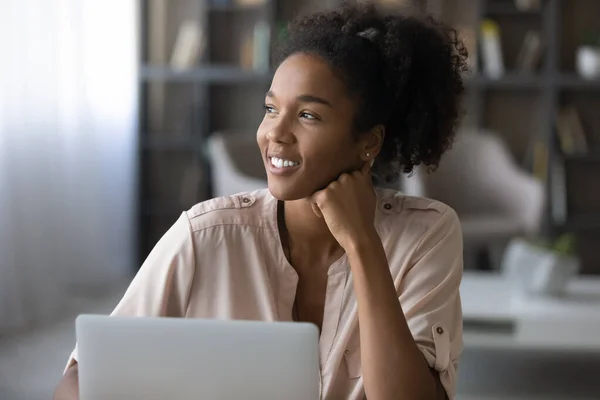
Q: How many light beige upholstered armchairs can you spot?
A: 2